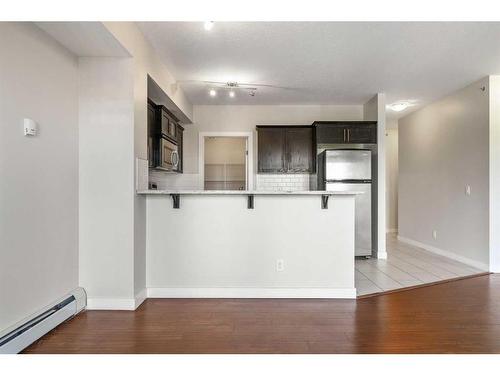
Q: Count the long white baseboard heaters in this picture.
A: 1